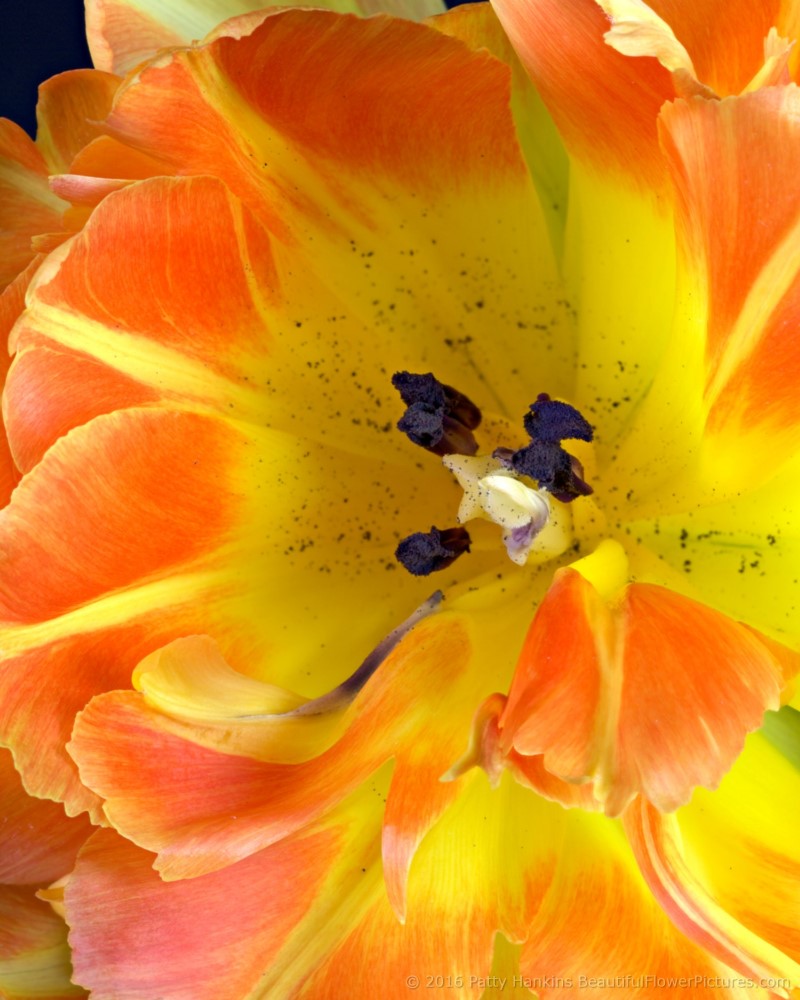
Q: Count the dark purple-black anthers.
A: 5